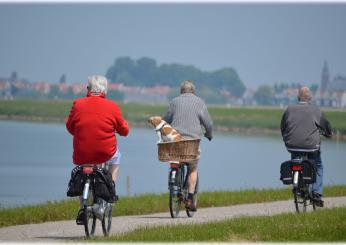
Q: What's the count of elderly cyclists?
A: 3